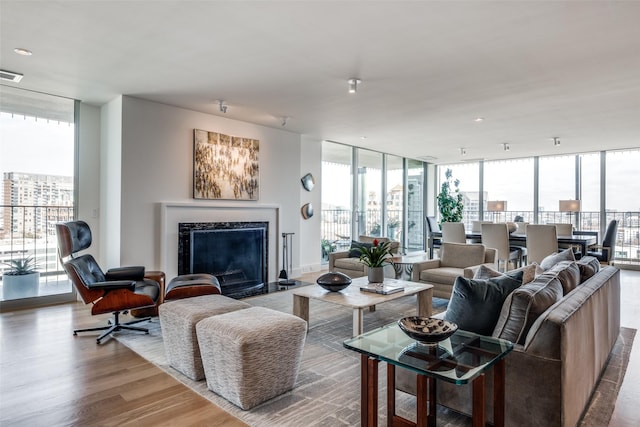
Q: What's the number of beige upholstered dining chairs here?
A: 6